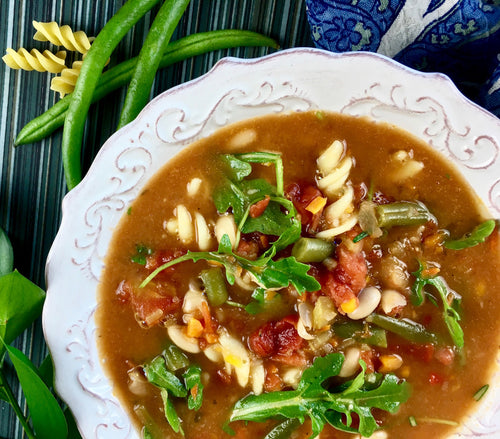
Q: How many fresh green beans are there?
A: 3